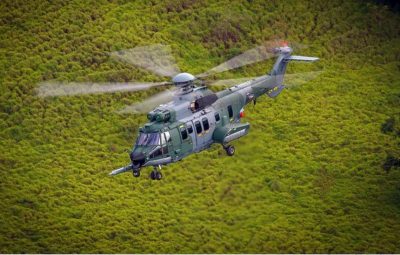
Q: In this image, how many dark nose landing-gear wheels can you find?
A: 2